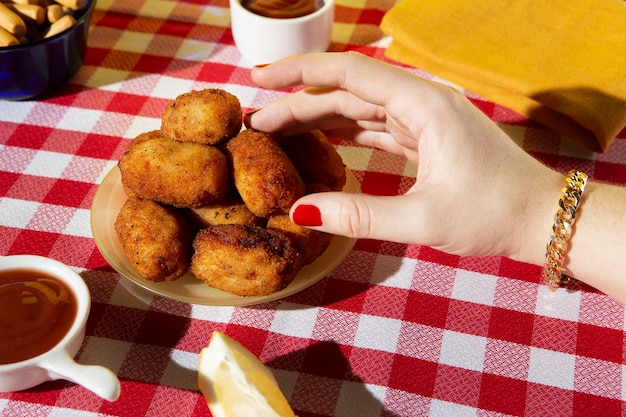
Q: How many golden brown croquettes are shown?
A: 9